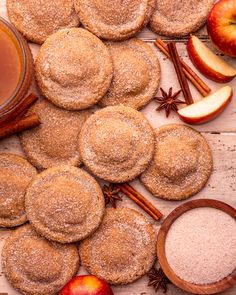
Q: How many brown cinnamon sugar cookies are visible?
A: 12